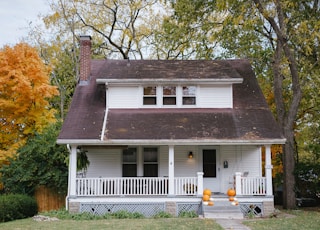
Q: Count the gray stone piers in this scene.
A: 3